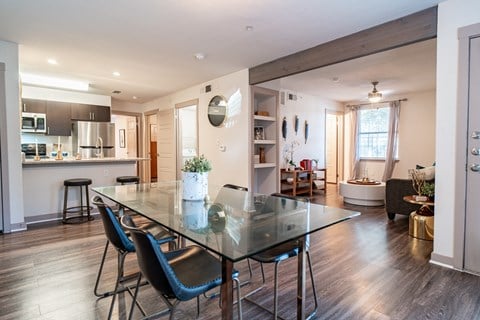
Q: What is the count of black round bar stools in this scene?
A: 2